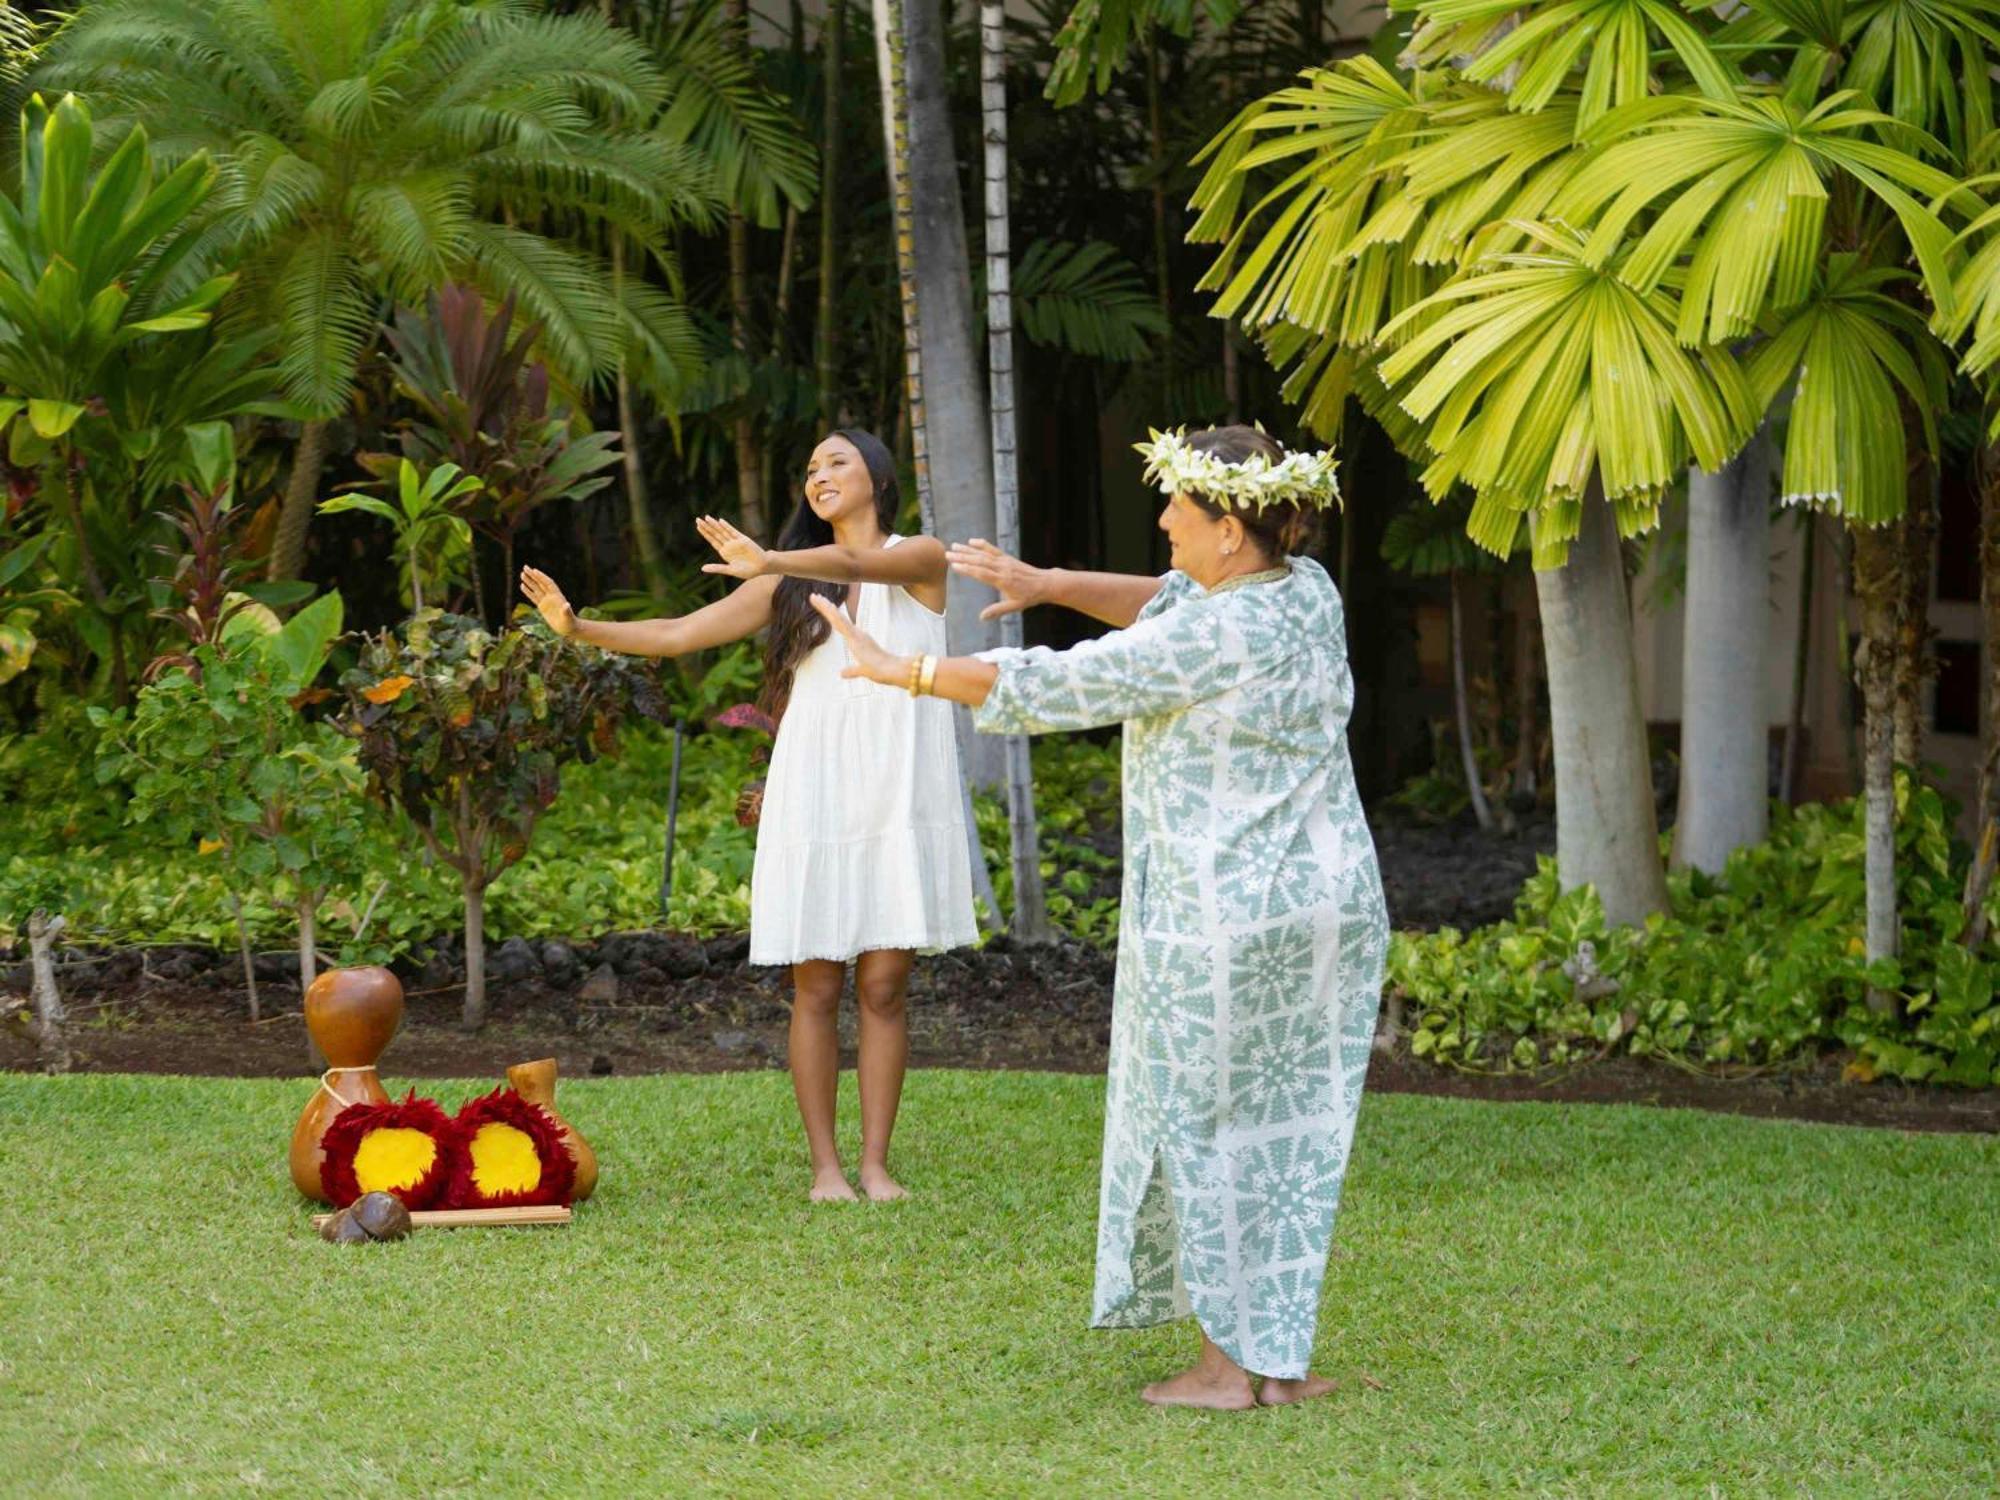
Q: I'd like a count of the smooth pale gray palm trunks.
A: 3